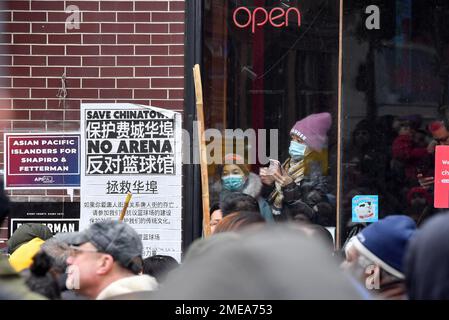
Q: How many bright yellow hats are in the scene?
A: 1